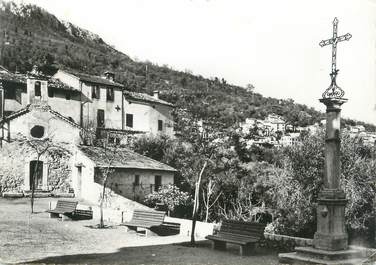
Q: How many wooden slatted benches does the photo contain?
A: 3